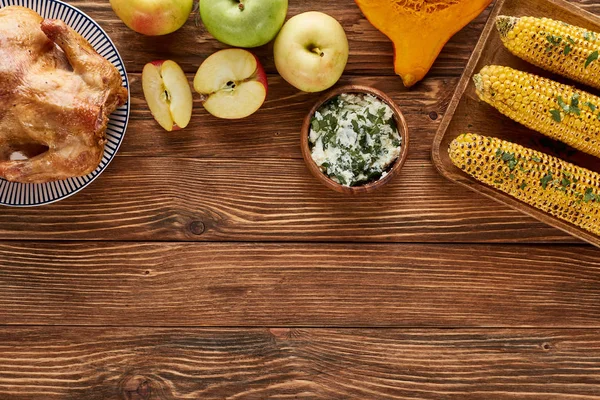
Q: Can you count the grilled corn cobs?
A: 3